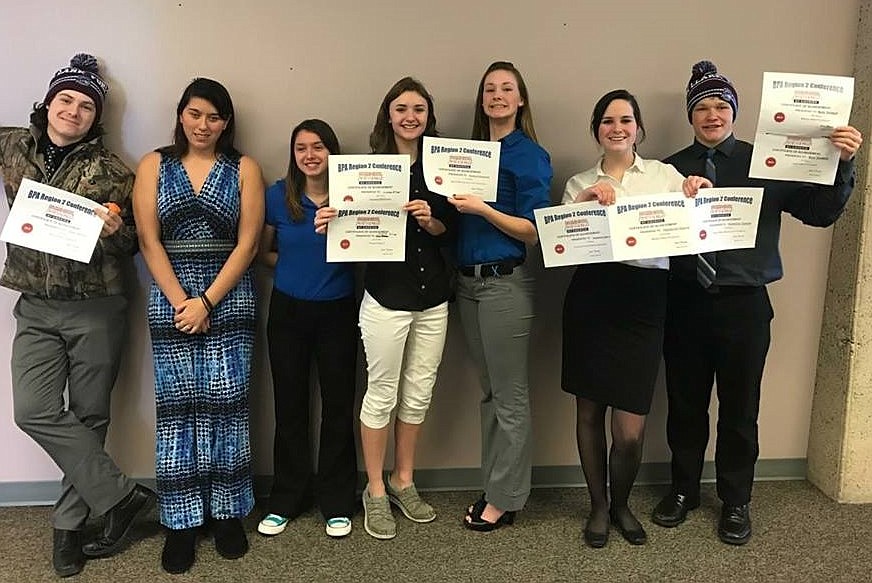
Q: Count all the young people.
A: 7